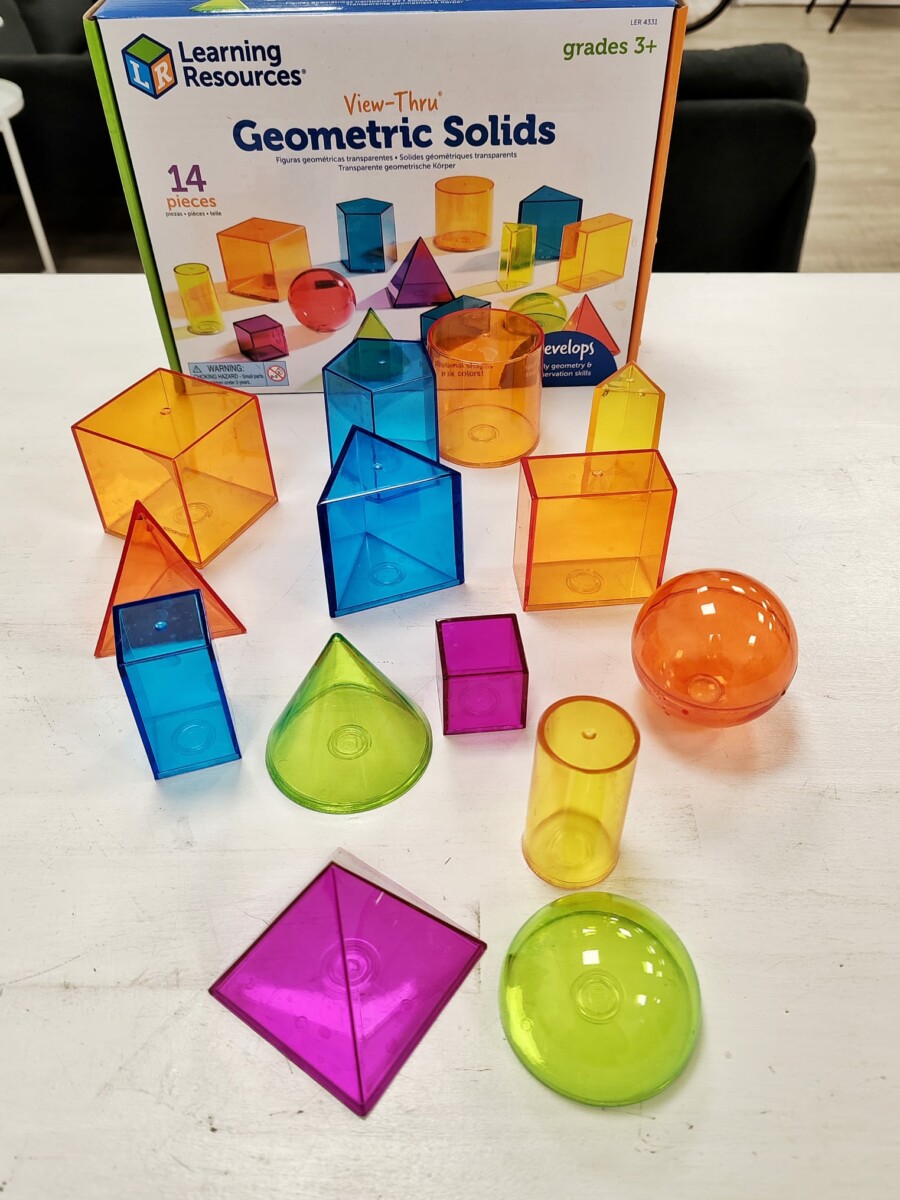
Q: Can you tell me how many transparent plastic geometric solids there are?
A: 14